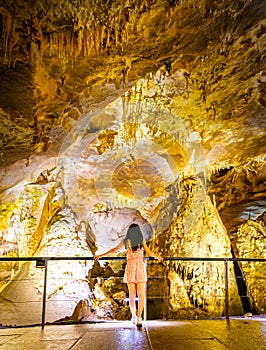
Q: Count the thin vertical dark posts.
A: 2